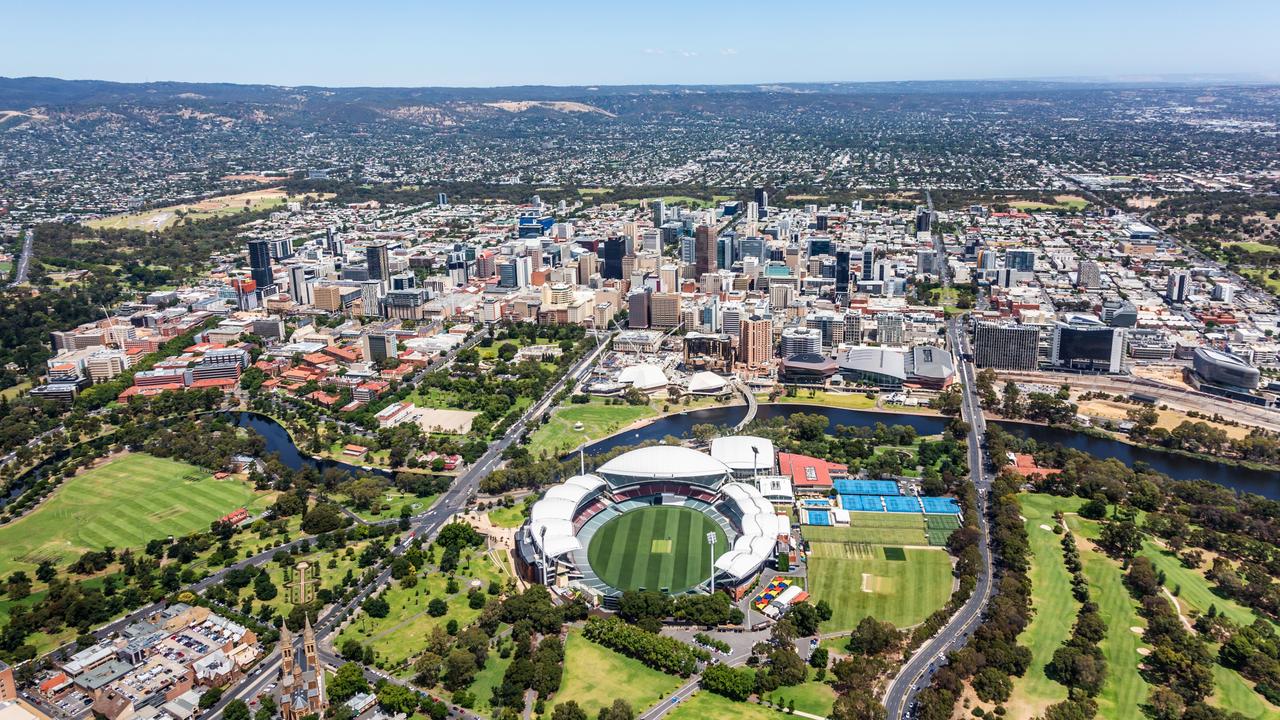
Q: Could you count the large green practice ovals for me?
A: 2